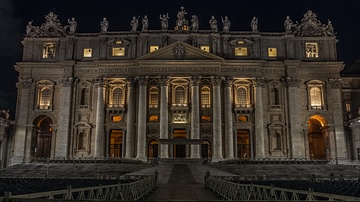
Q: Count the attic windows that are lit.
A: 8